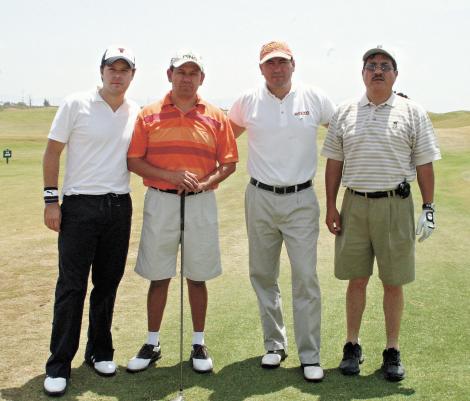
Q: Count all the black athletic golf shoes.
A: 2